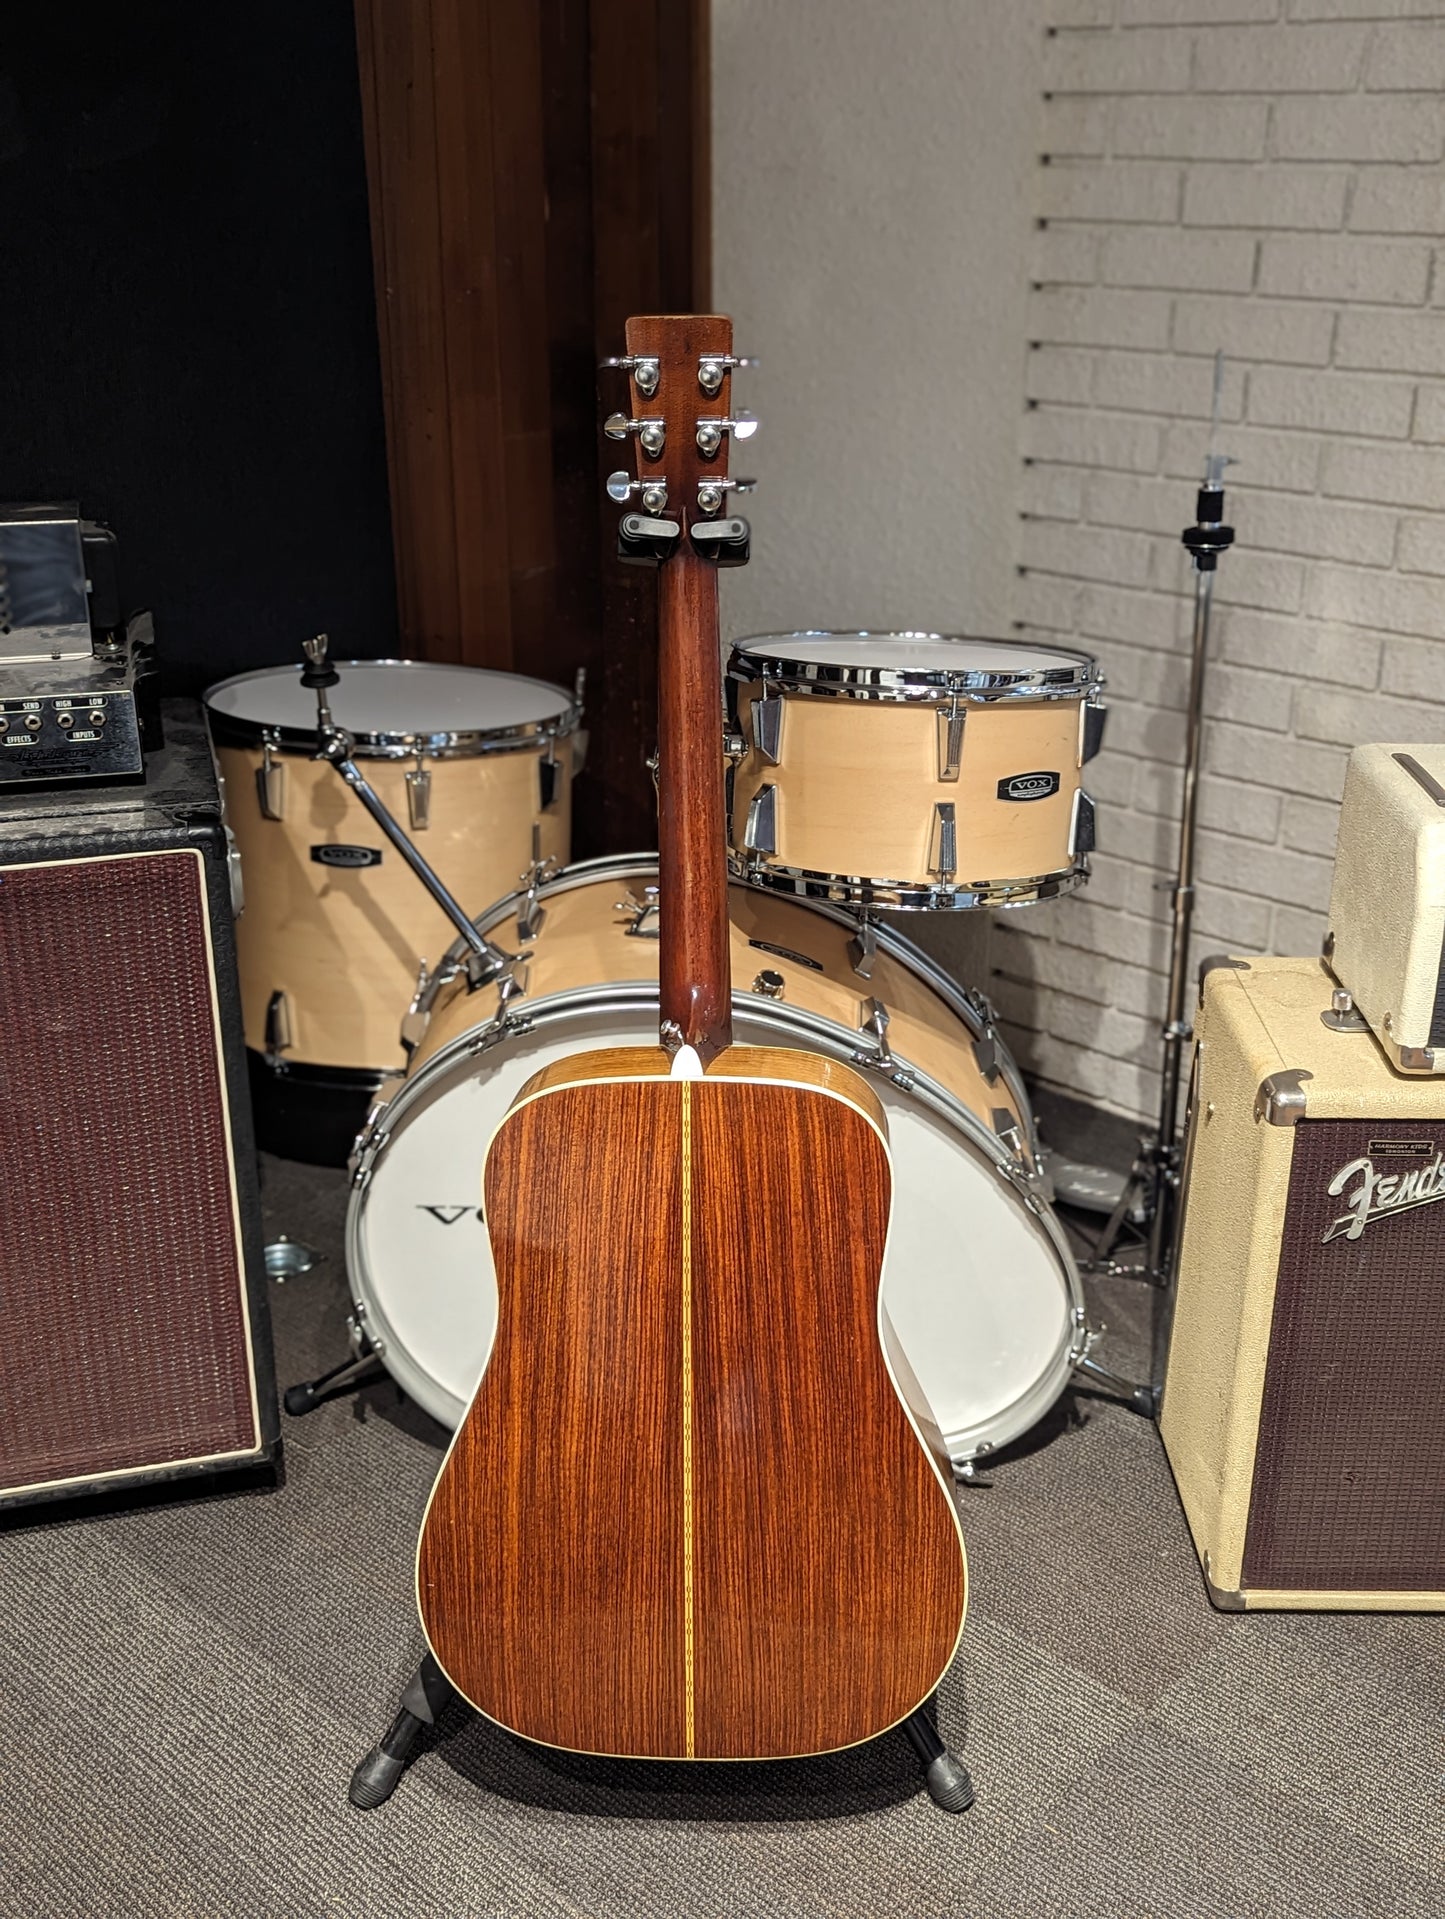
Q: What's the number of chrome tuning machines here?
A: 6